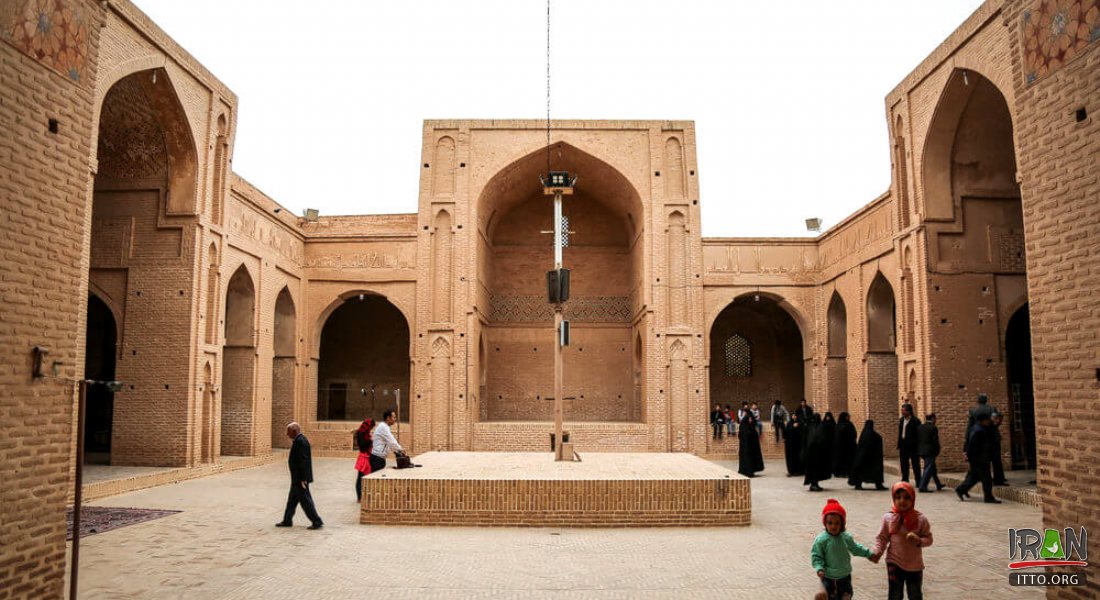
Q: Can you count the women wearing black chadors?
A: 6